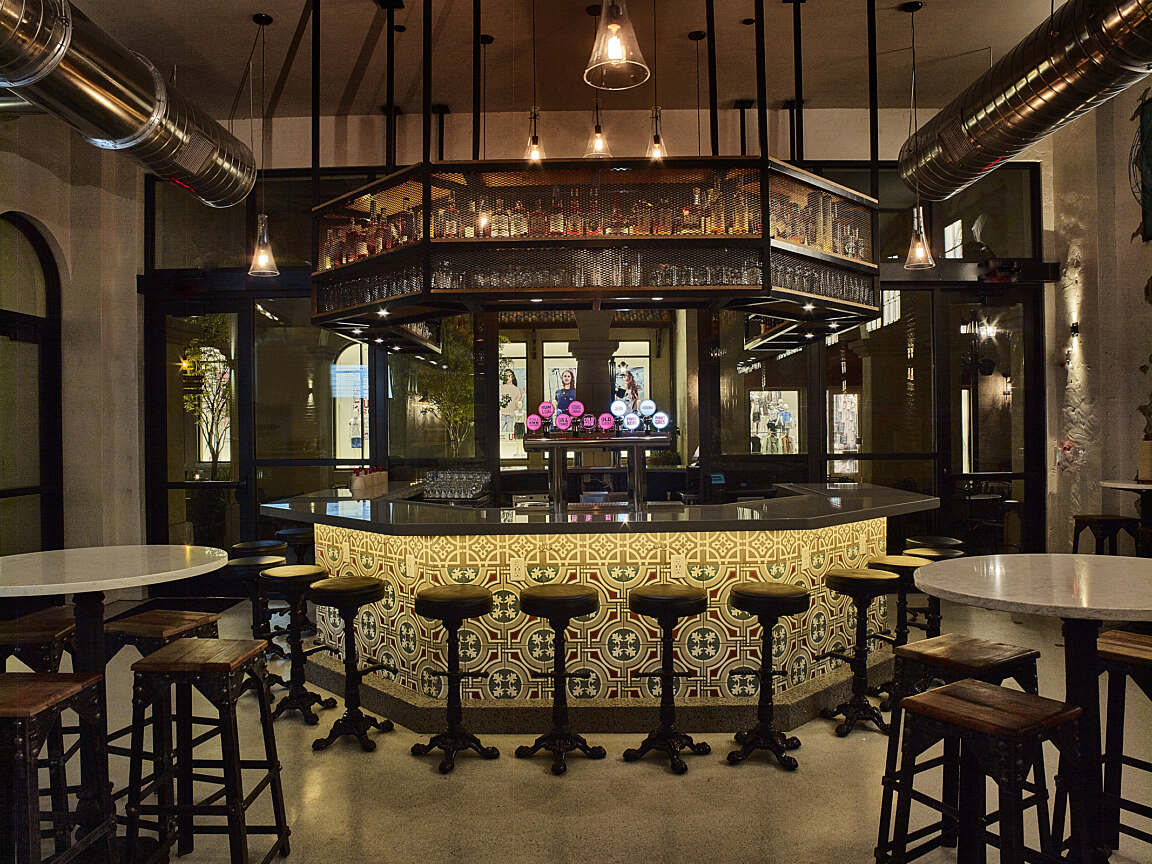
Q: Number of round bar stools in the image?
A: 13